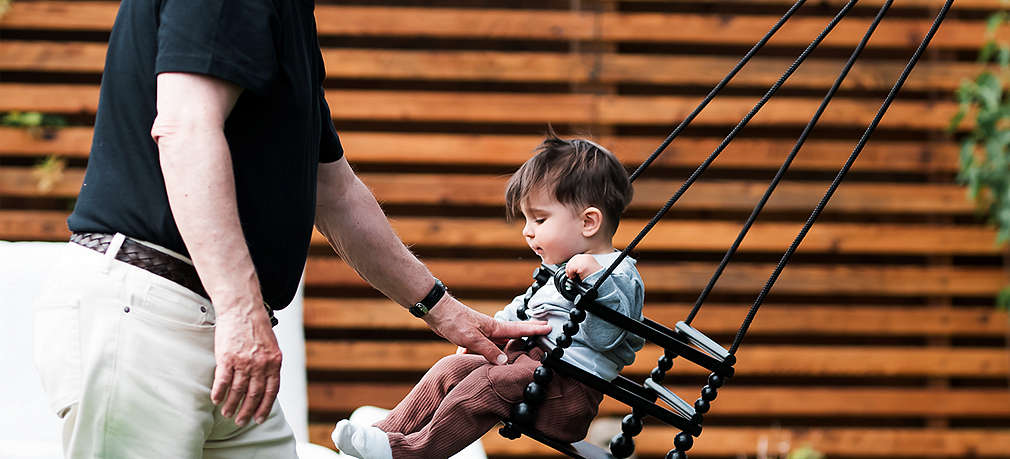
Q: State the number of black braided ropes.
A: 4